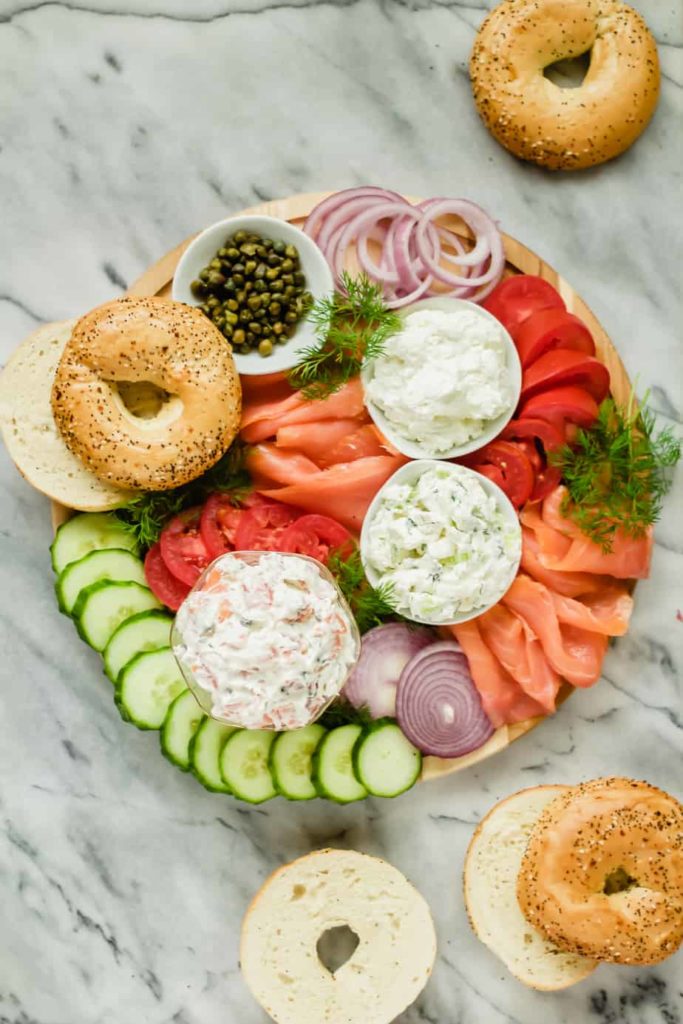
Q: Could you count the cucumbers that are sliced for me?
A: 11